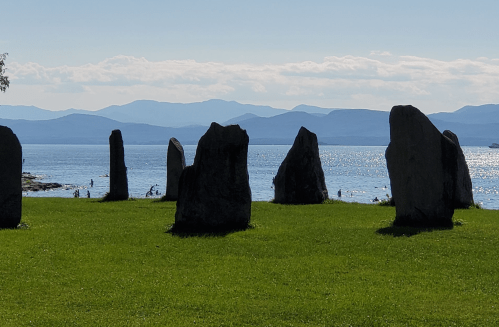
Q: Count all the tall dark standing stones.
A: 7